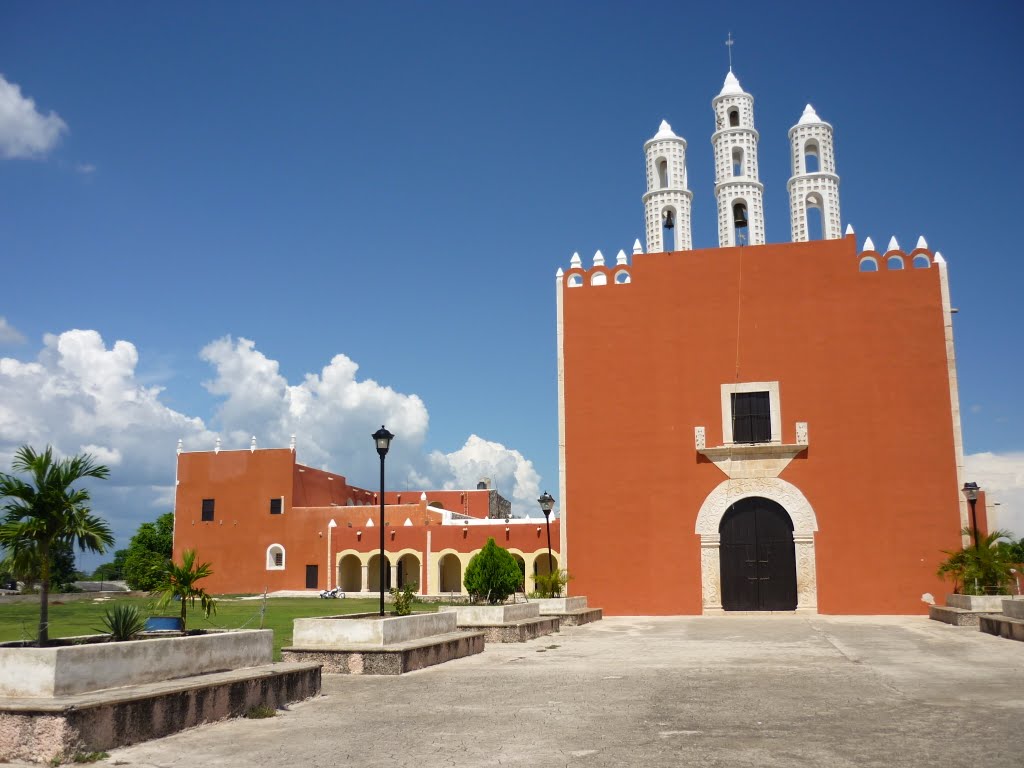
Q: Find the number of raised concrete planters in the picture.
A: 6